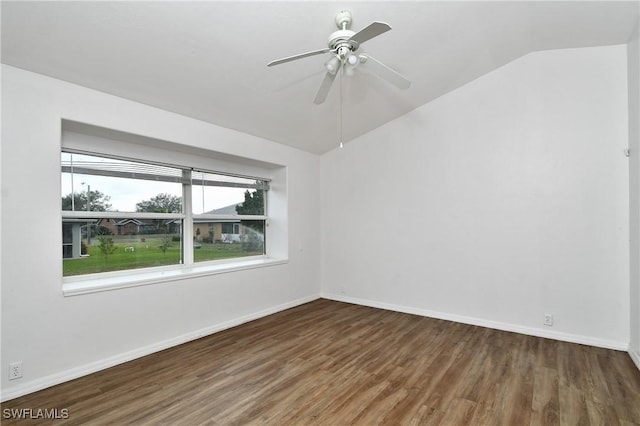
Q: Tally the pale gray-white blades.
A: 4